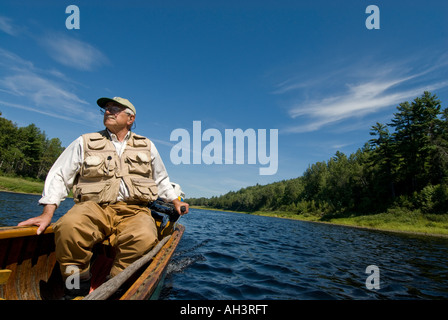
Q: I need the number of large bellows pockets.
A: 4